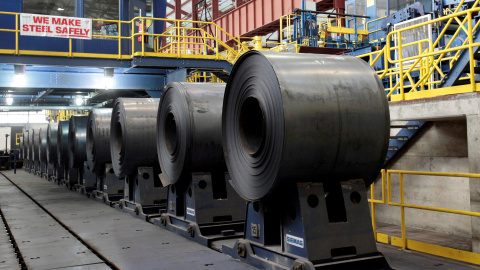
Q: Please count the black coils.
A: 12